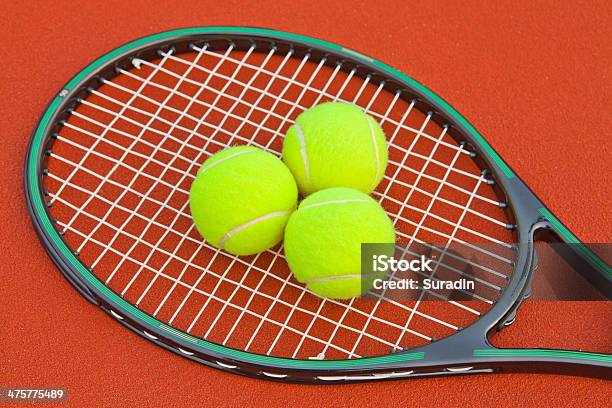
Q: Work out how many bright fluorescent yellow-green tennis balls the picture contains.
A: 3